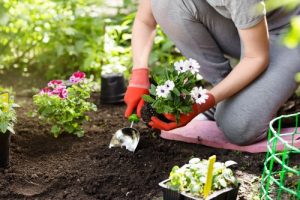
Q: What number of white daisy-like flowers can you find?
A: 5